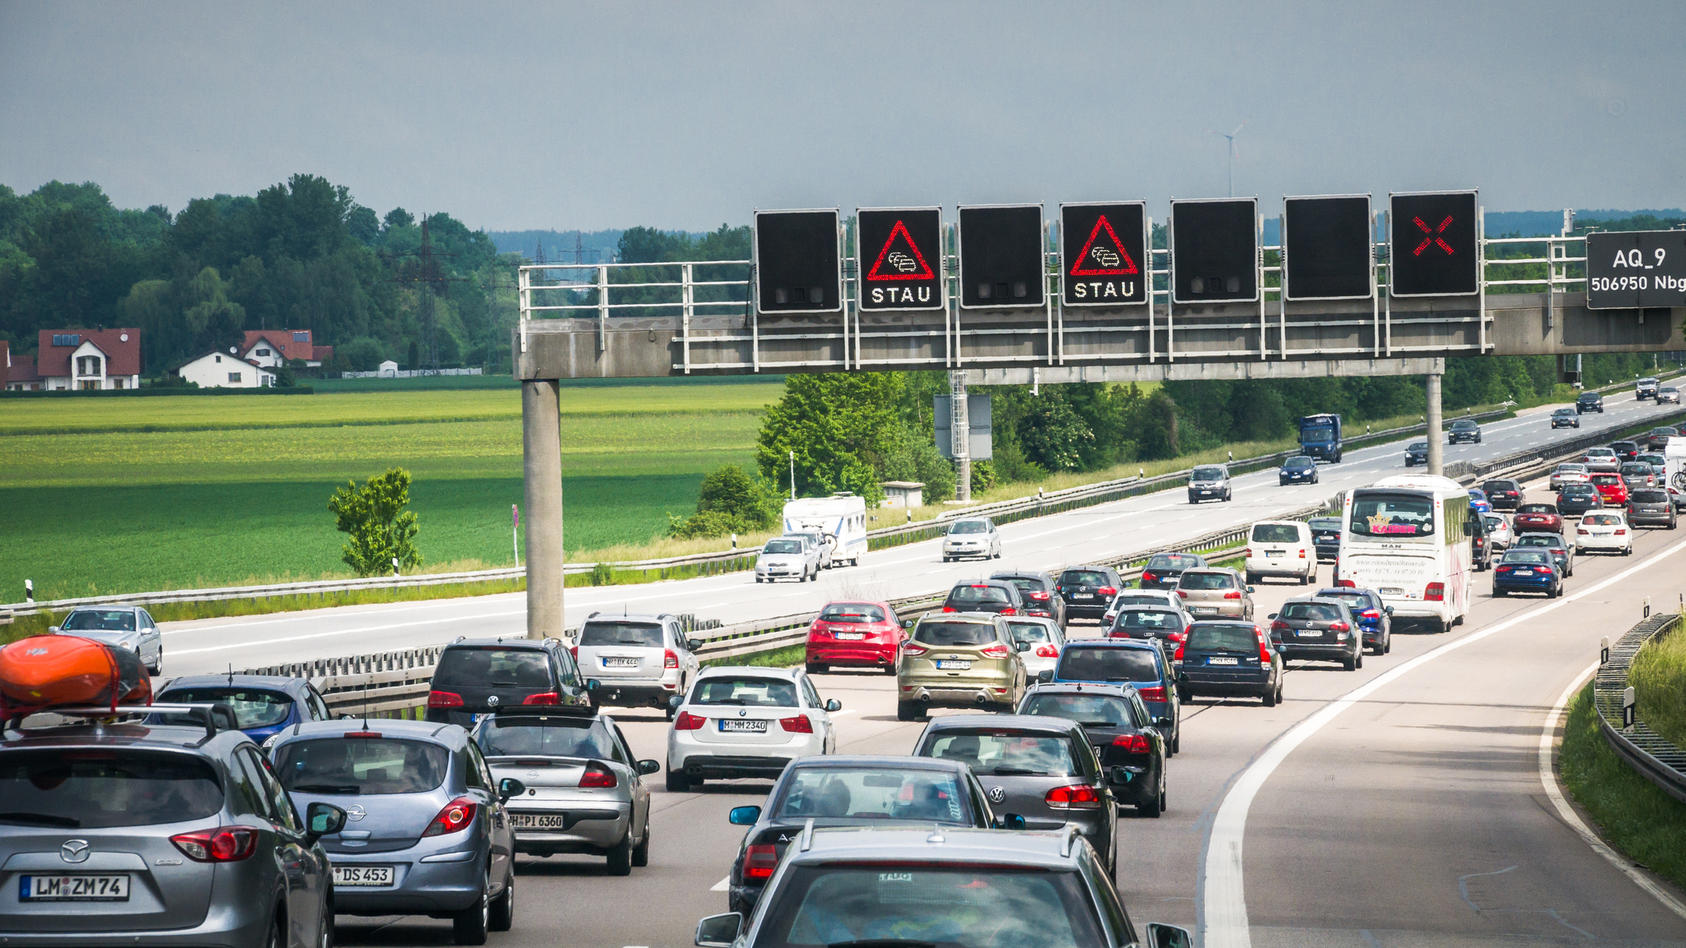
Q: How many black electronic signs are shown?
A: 7